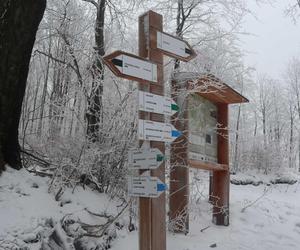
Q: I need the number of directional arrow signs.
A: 6